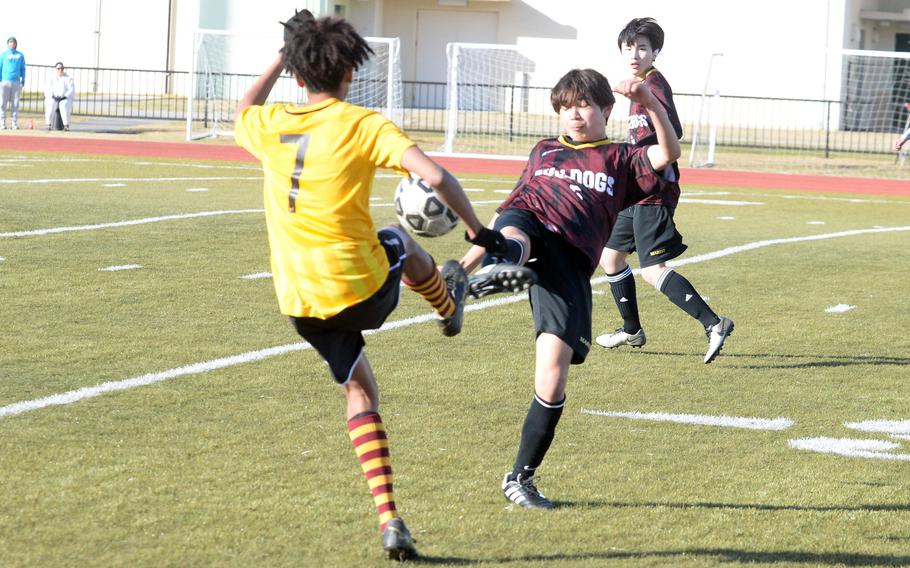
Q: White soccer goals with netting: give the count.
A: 3